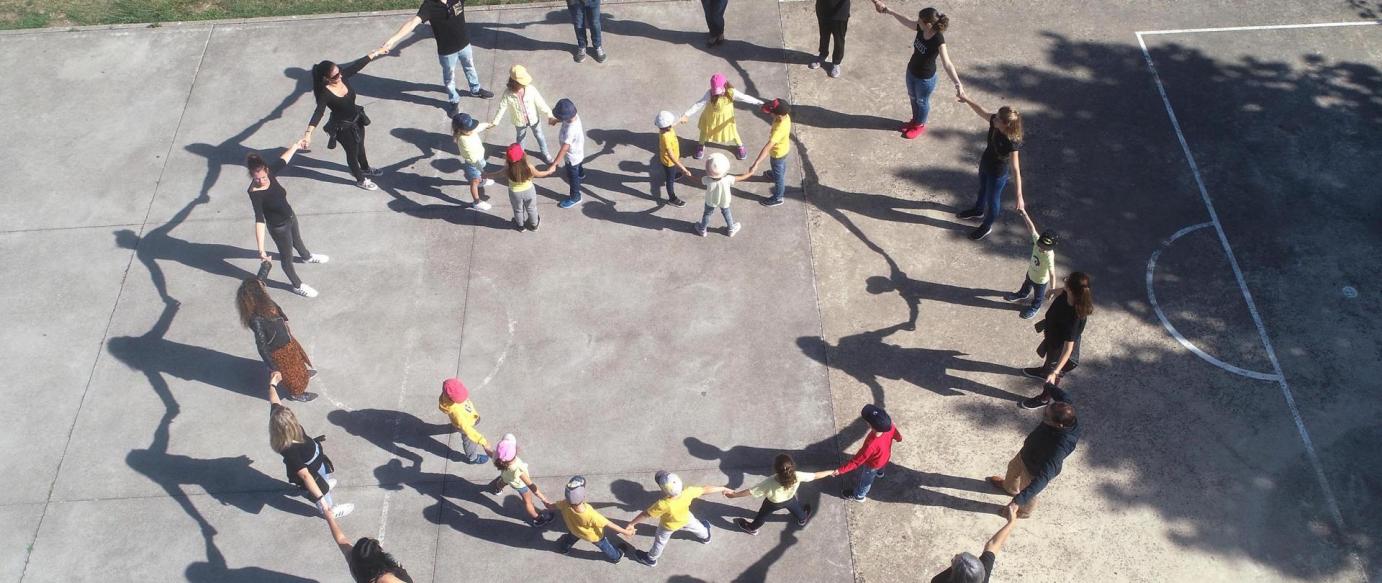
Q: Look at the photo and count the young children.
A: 15